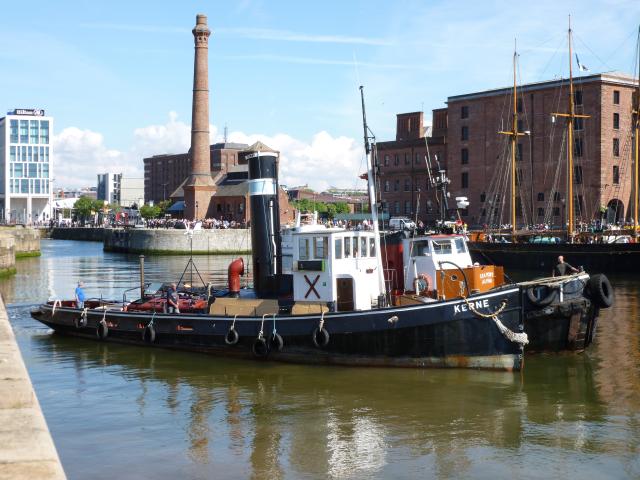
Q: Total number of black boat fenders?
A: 9